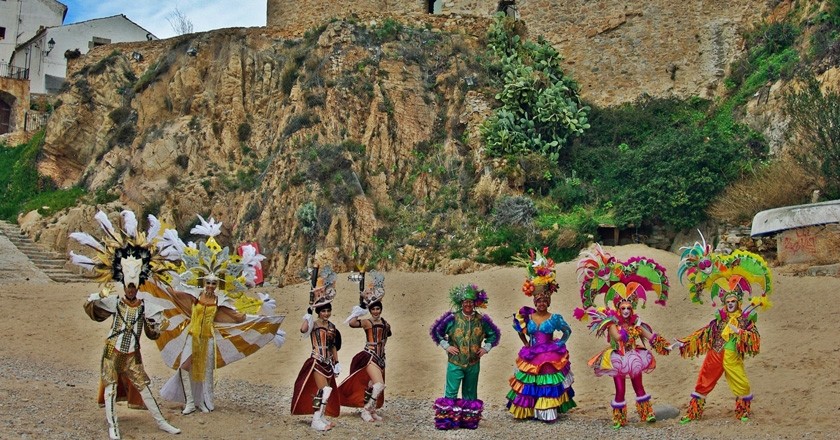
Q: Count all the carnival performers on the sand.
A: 8